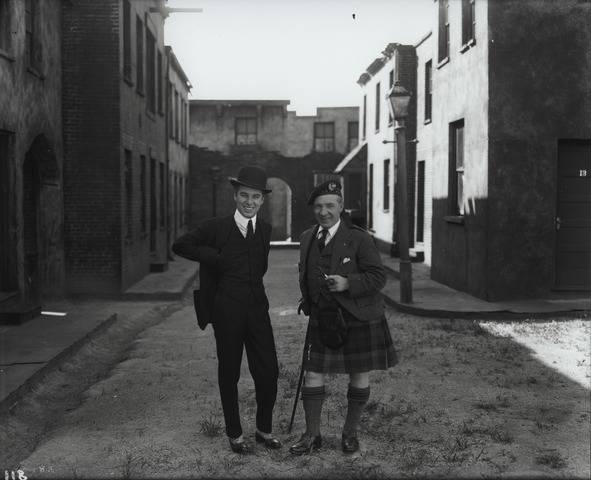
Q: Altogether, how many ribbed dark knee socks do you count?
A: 2